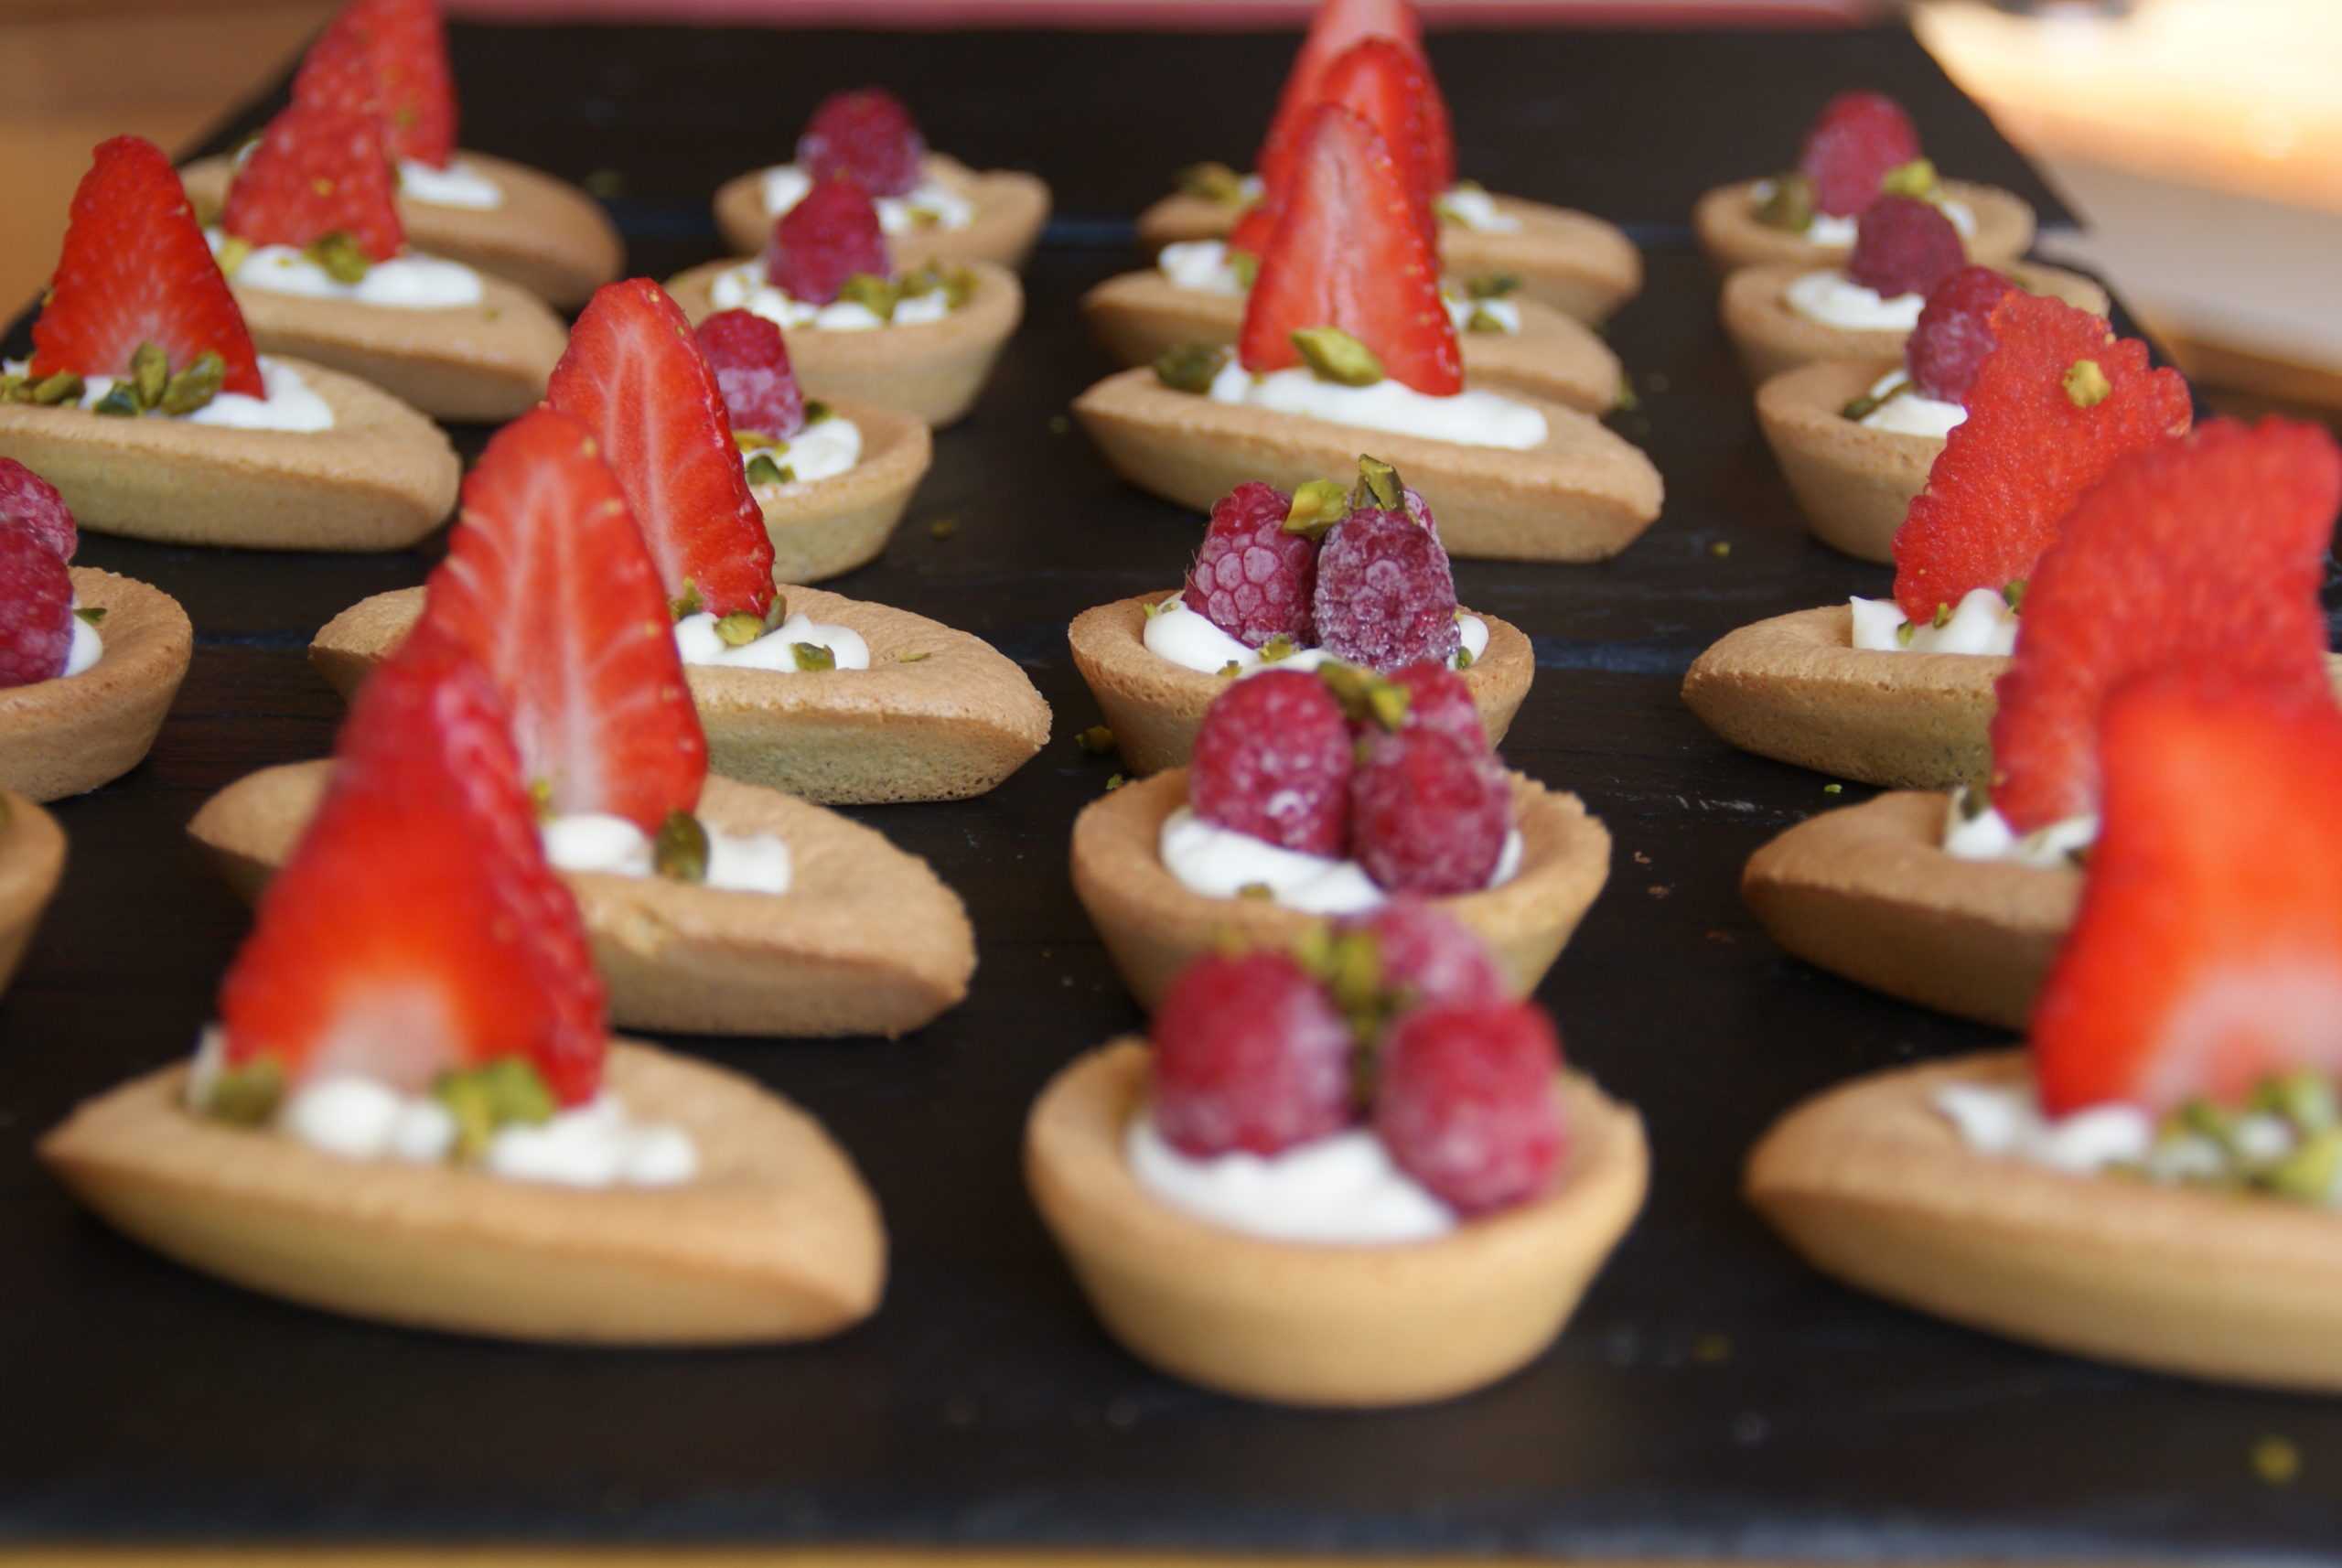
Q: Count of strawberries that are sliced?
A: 12